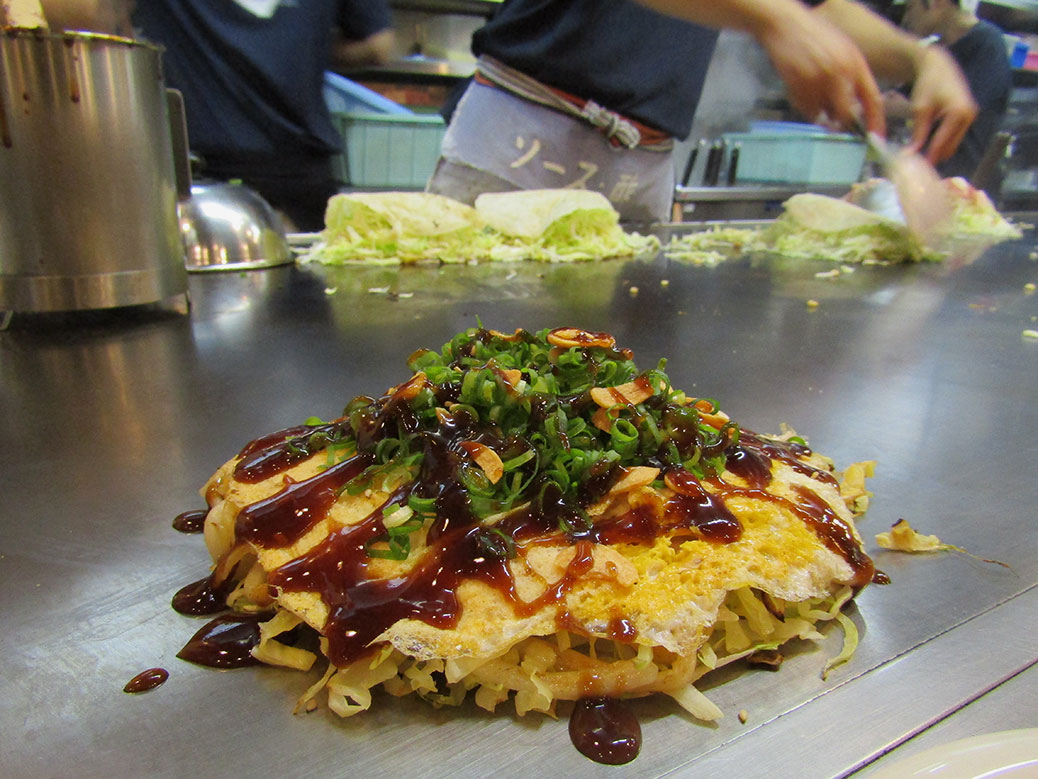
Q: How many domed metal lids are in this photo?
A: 1